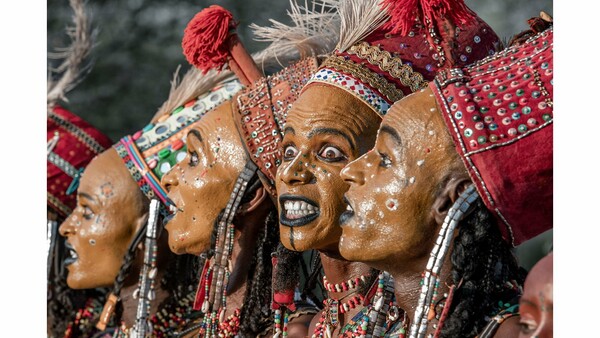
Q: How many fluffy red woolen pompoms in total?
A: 2